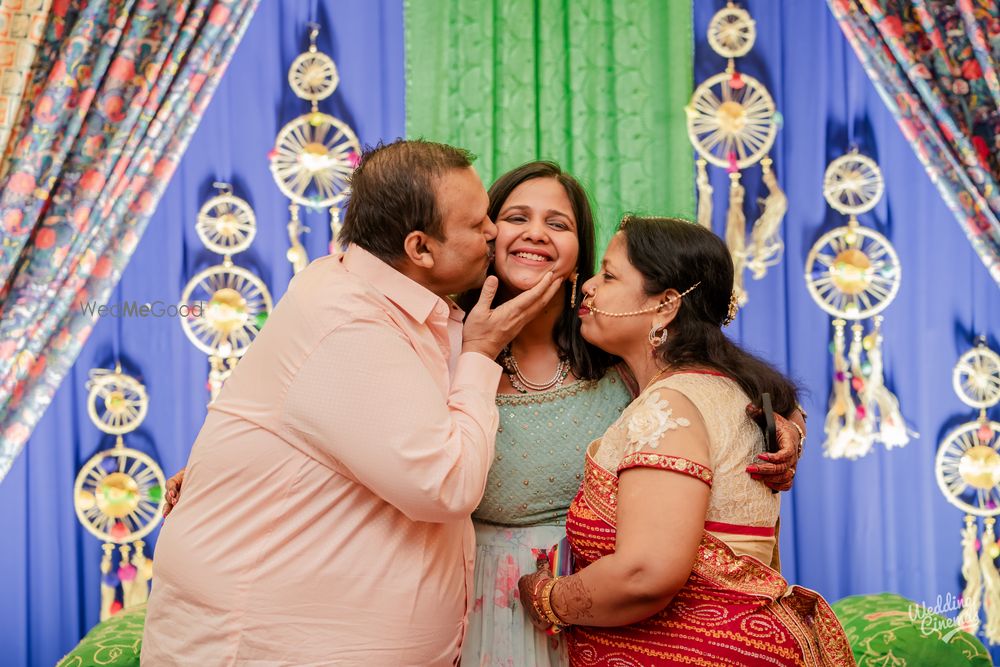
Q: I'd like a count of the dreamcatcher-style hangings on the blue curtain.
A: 6